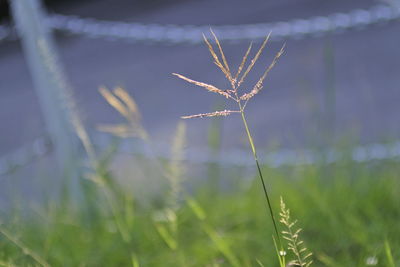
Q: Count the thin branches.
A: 7